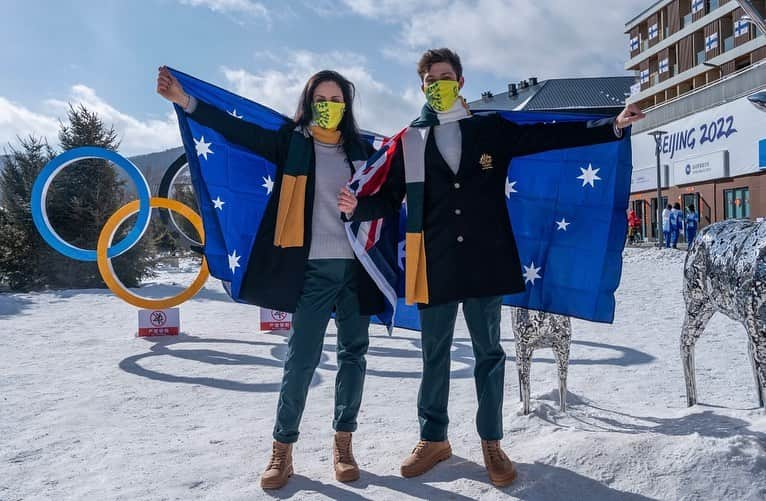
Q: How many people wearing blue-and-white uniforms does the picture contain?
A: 3